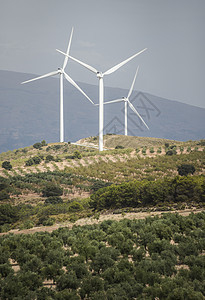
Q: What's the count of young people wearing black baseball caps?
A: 0